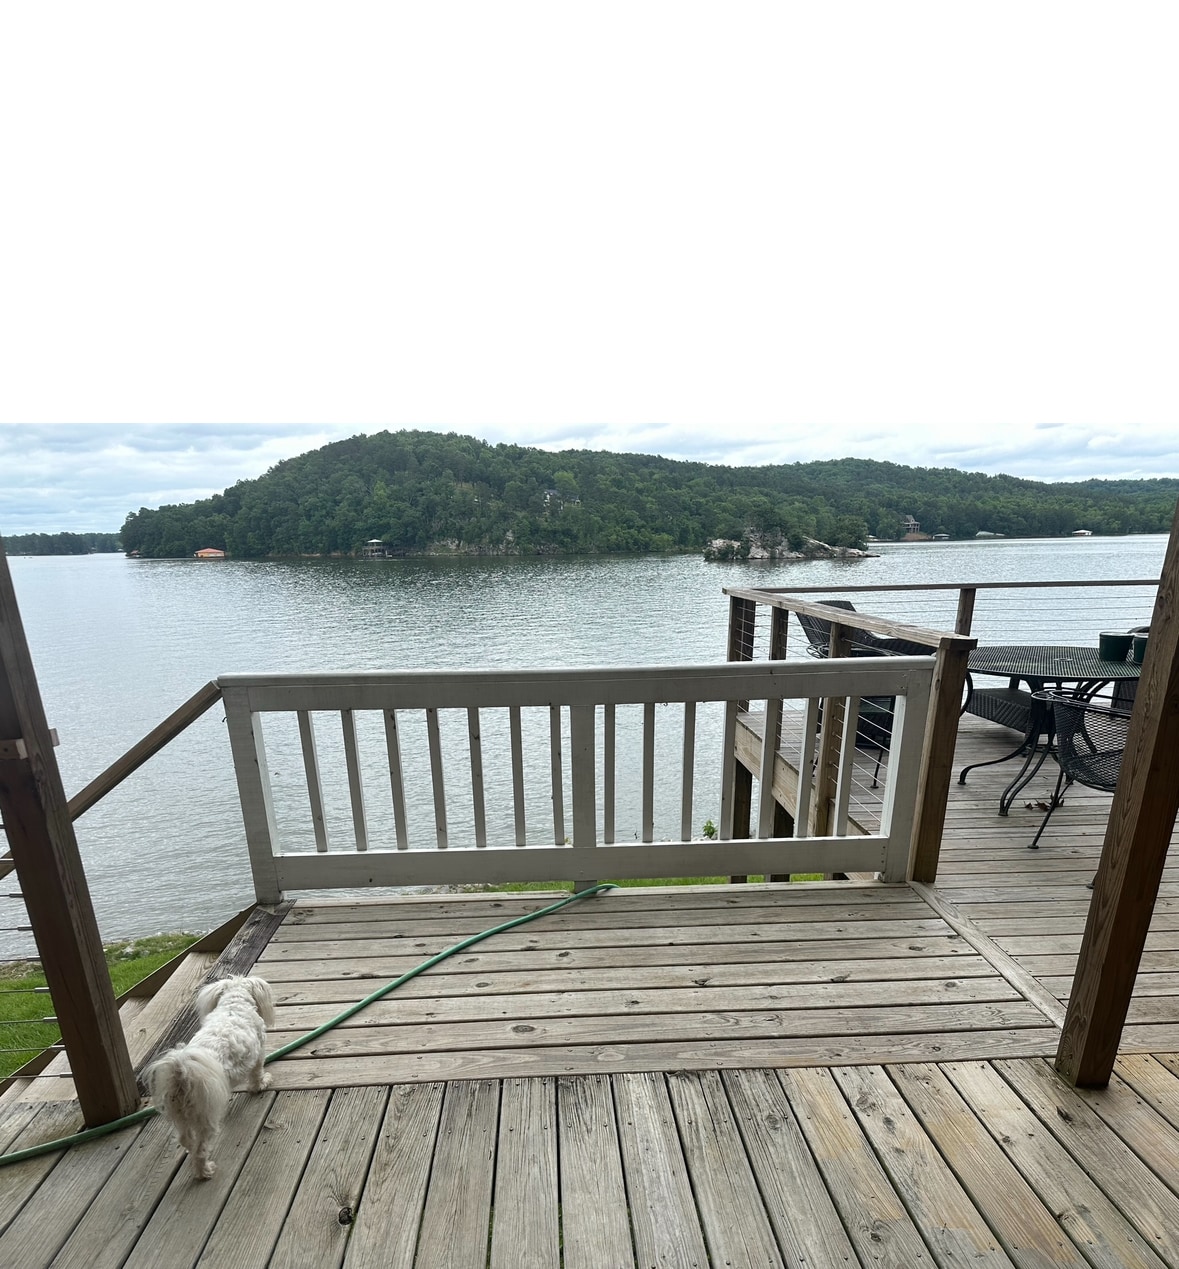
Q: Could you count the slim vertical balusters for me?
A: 14